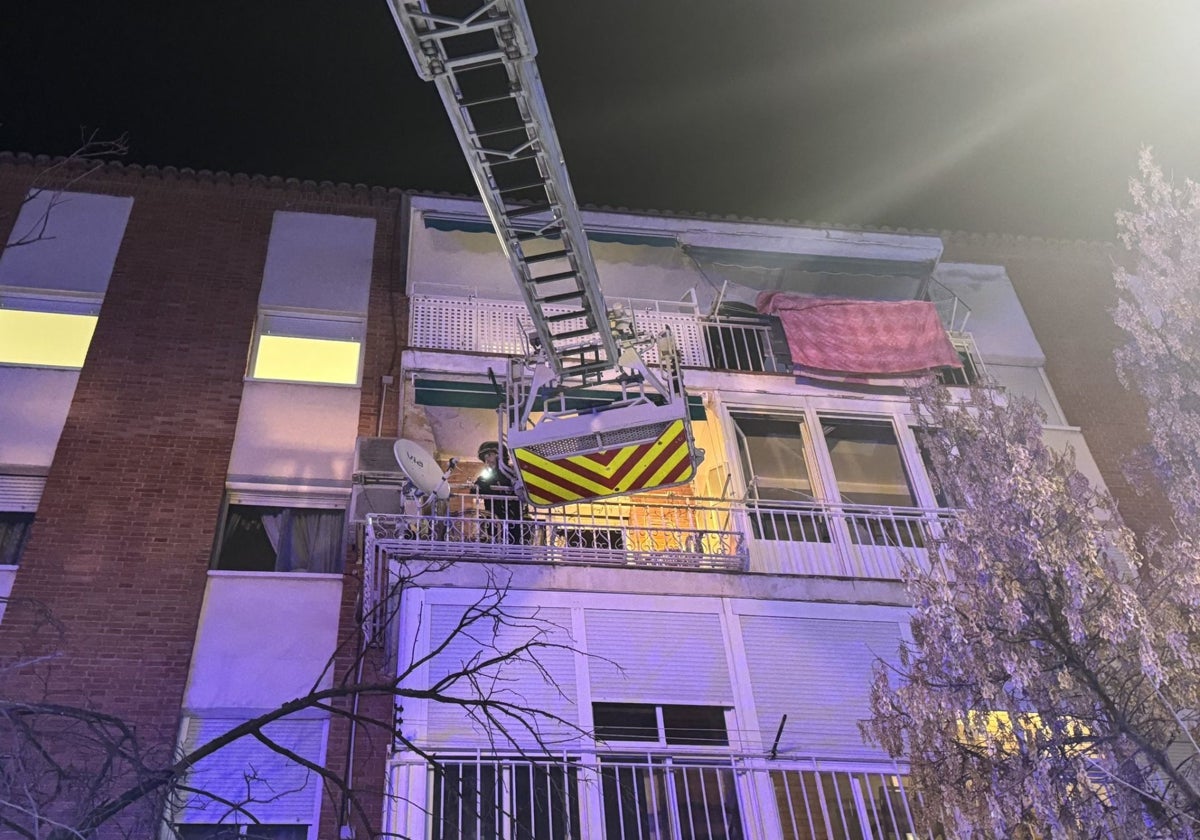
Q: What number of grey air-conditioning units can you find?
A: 2